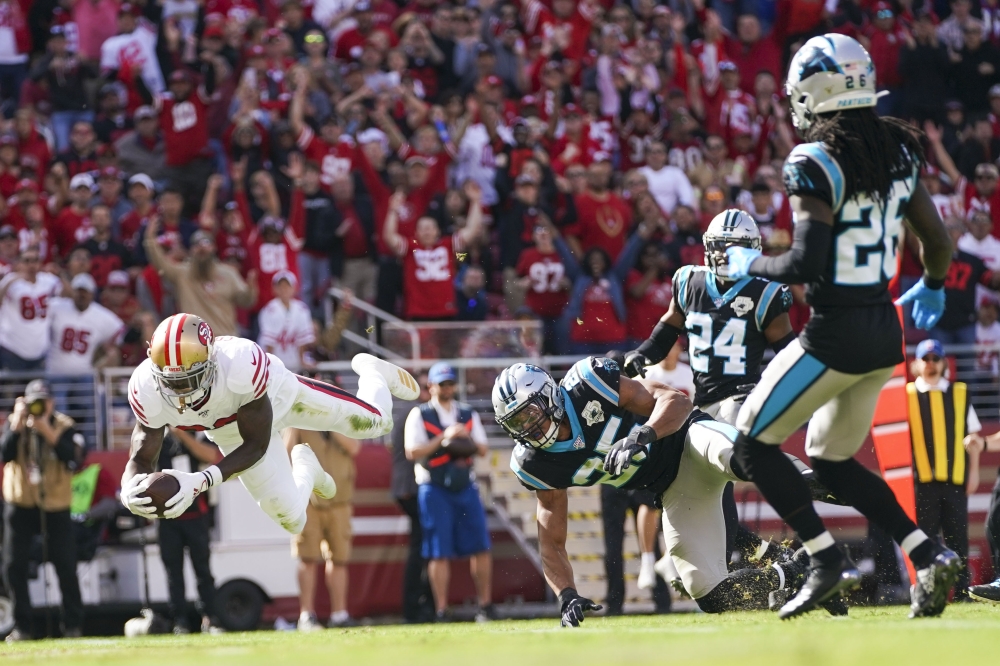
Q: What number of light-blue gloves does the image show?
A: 2